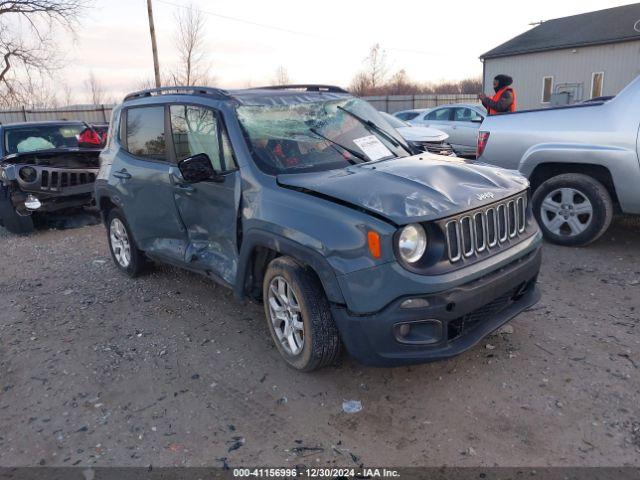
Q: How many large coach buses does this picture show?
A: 0